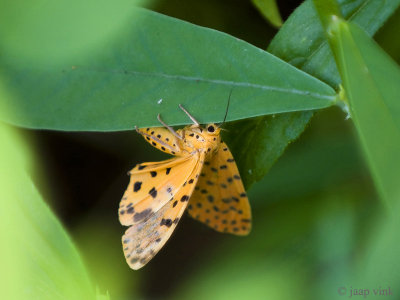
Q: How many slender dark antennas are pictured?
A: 1